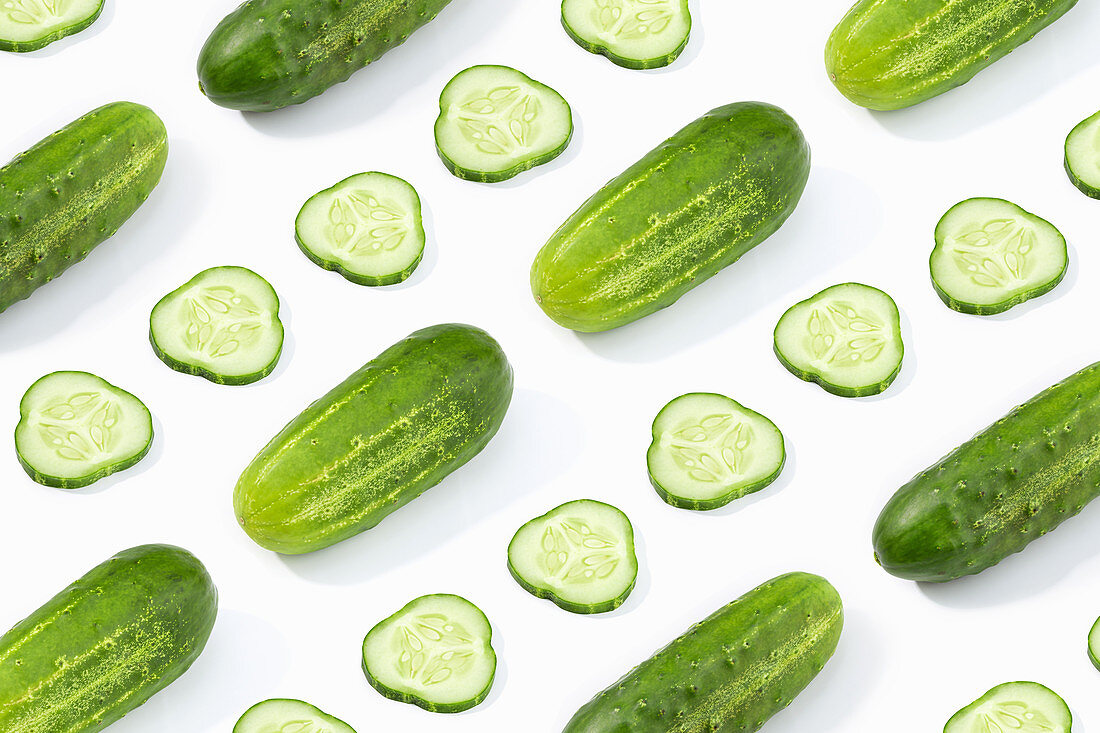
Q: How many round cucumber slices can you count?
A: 15